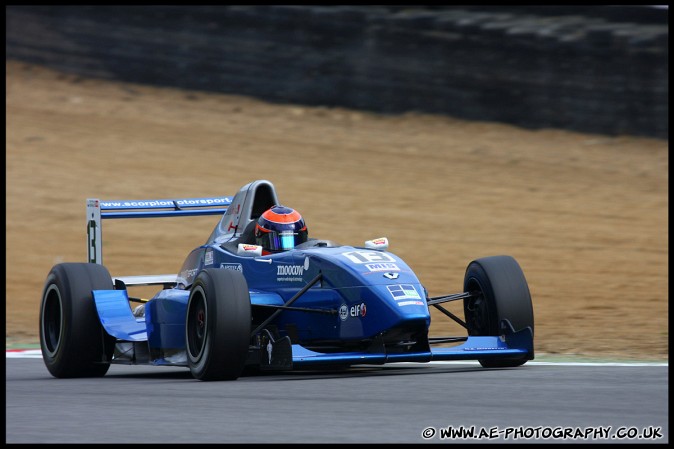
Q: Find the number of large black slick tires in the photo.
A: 3